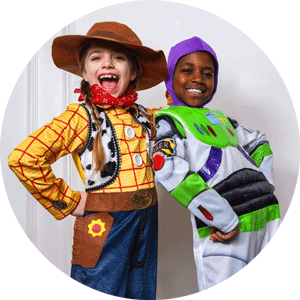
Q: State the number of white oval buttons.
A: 2